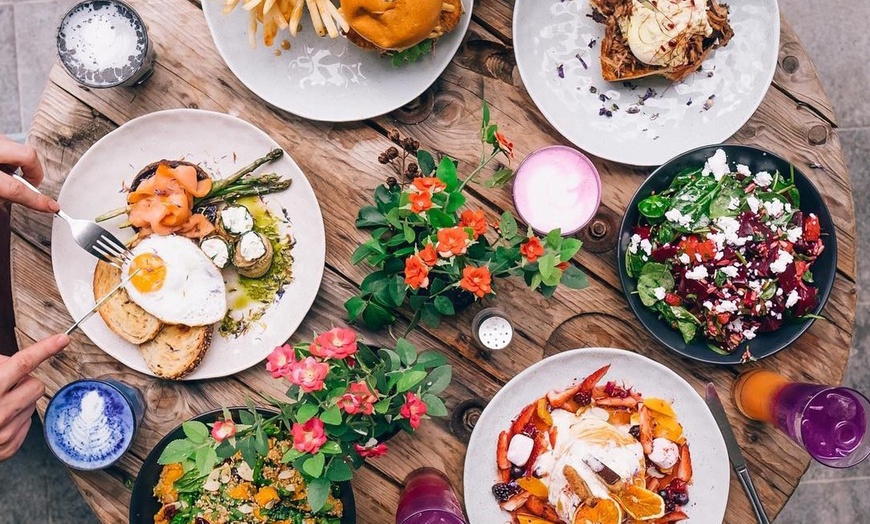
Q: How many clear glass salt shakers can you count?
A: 1